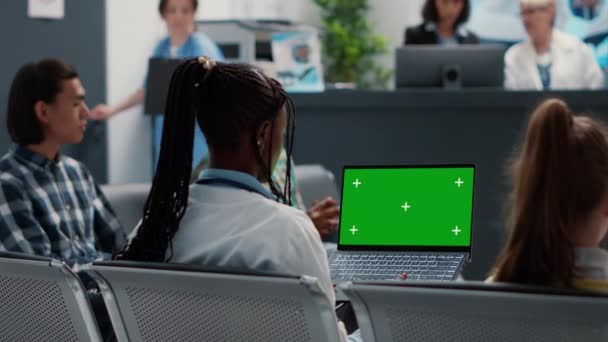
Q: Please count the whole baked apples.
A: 0